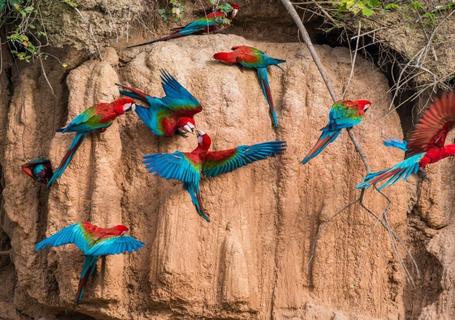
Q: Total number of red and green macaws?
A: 9